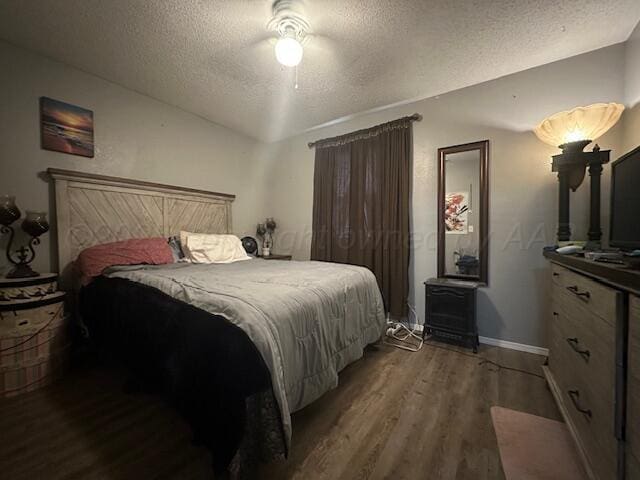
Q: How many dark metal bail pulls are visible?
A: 3